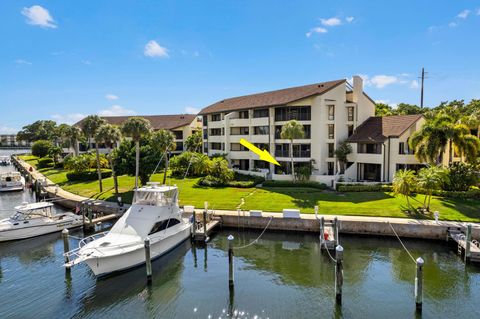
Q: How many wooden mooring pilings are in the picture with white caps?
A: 5